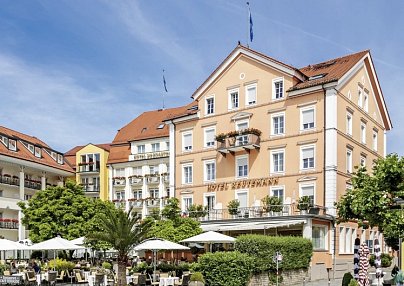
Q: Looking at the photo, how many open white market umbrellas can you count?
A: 5